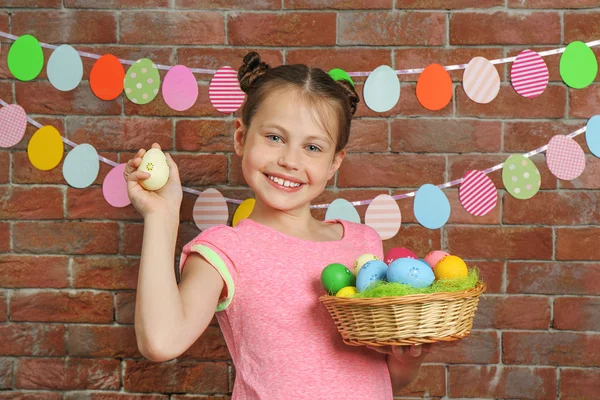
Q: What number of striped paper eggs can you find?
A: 6